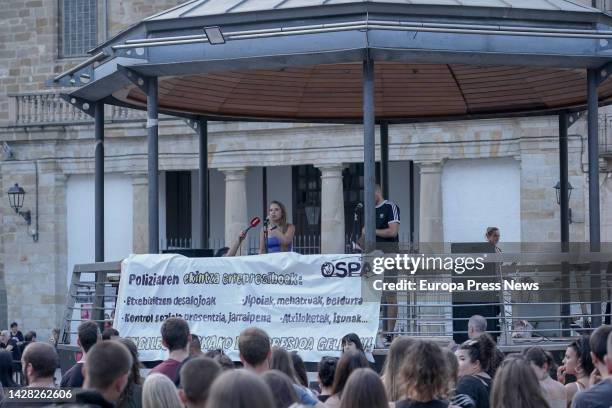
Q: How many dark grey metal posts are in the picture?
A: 7